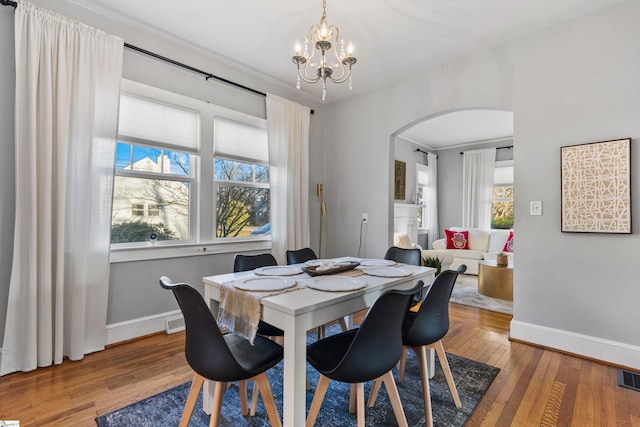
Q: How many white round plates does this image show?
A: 6